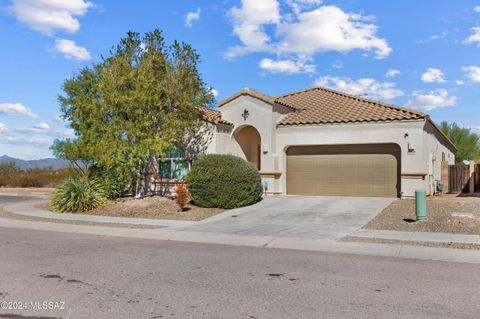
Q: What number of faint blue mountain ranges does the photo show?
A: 1